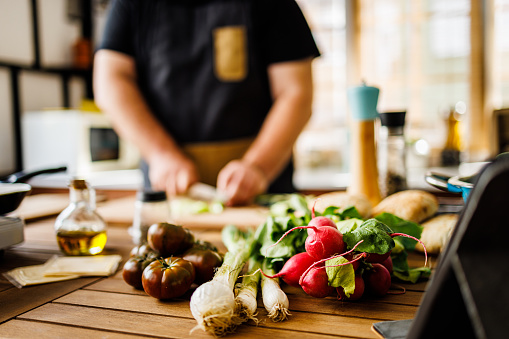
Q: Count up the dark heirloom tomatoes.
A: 4